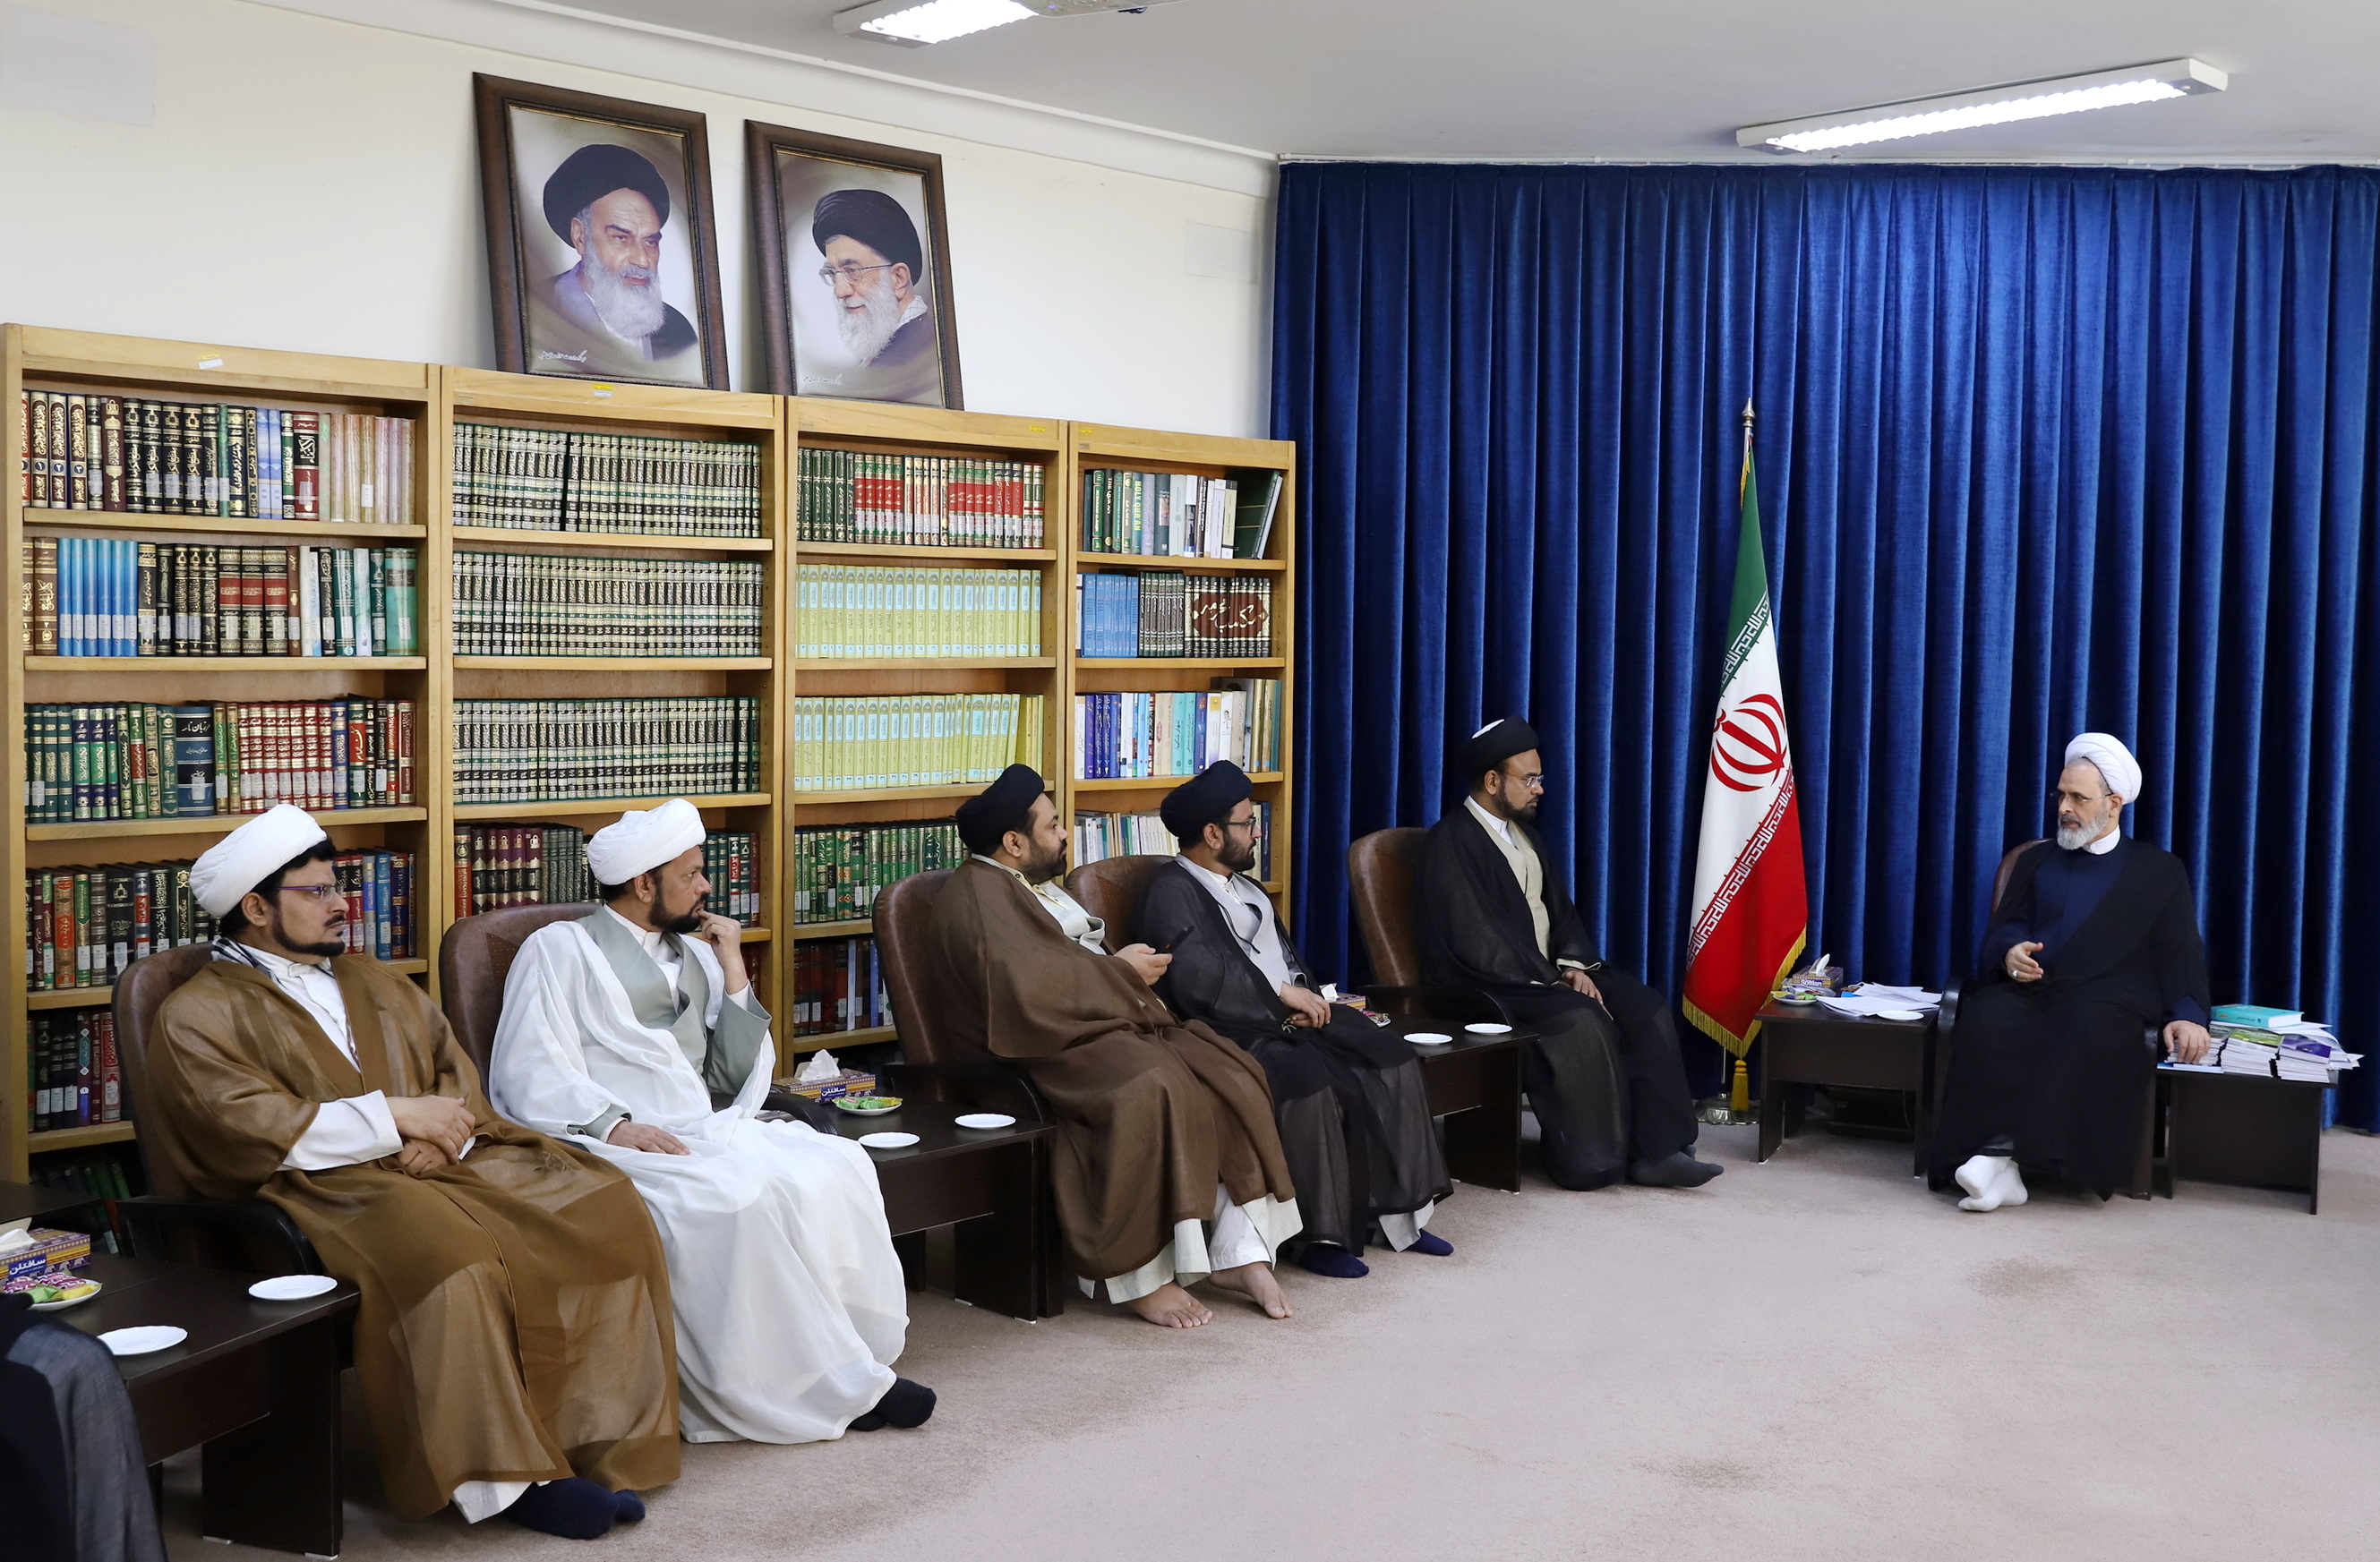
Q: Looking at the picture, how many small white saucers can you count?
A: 7